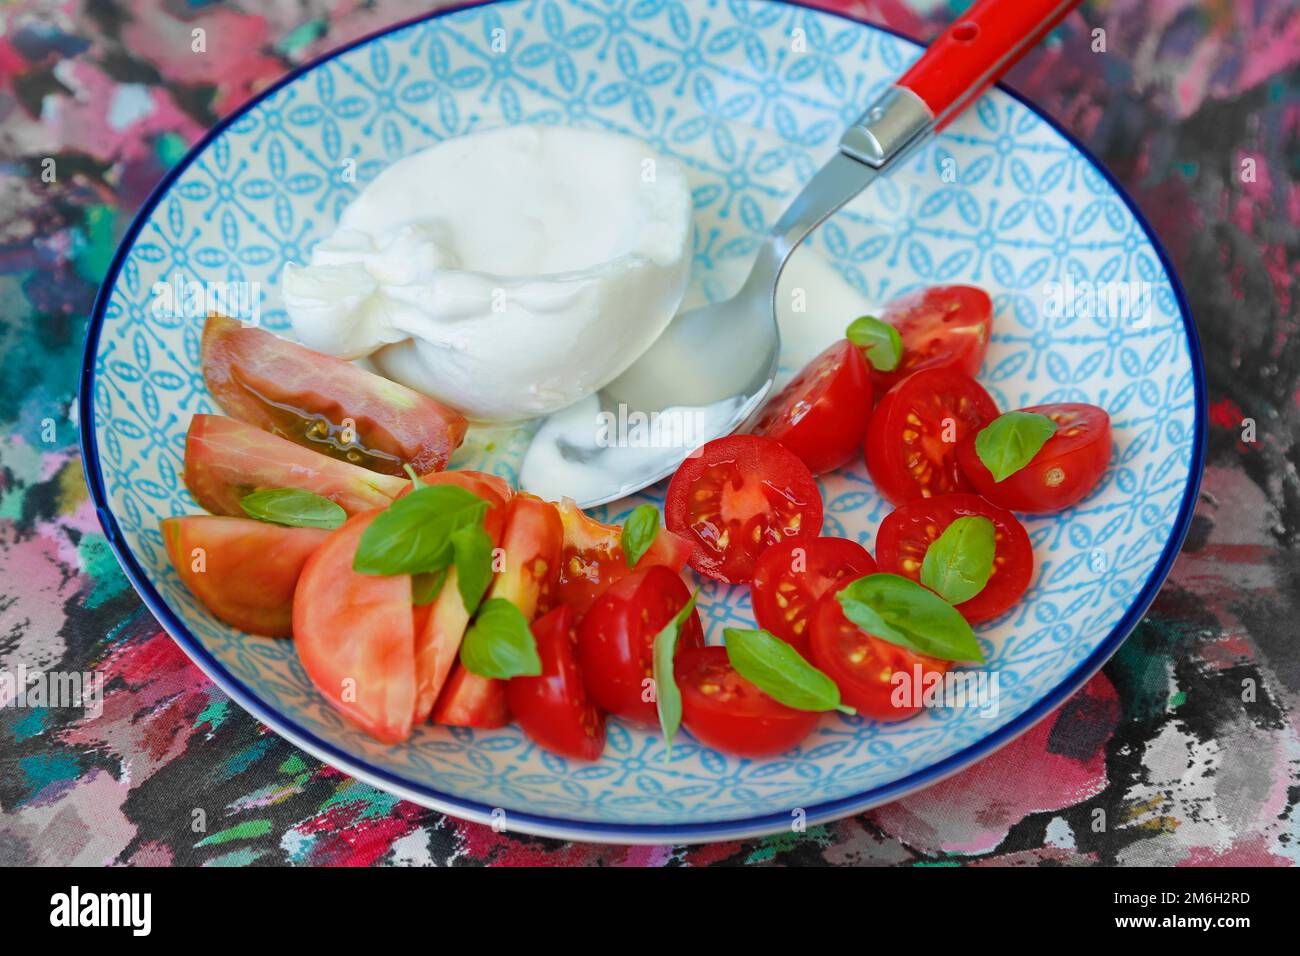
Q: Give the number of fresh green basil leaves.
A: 12